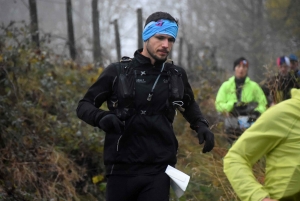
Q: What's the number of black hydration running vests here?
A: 1